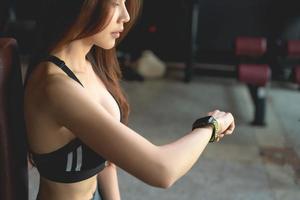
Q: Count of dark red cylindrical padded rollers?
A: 4